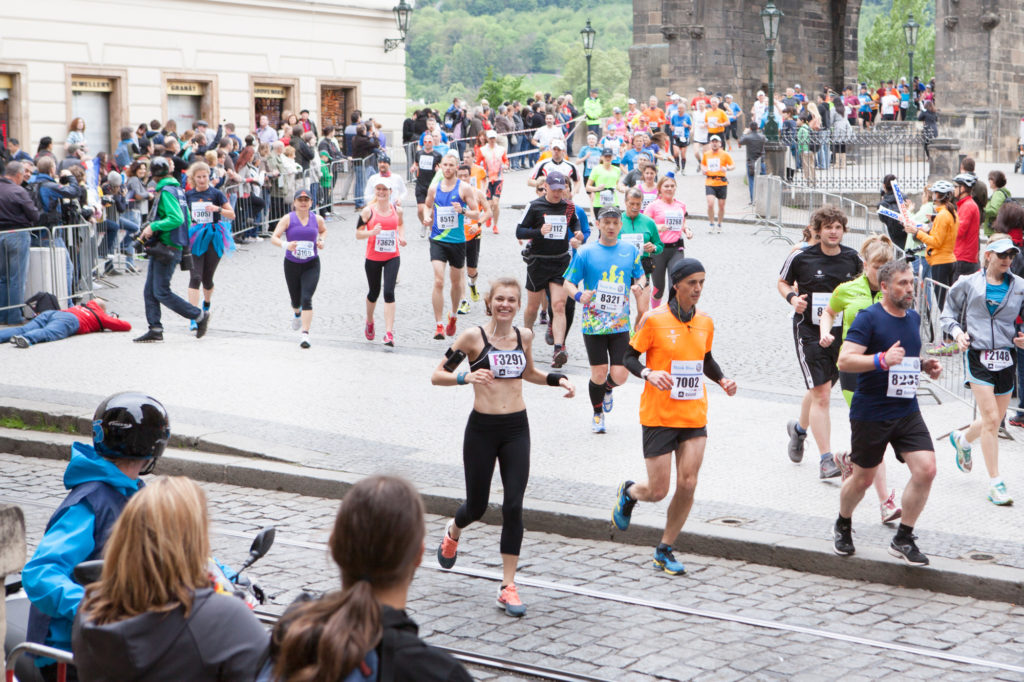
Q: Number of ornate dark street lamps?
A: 4